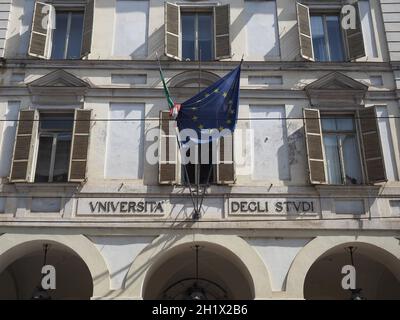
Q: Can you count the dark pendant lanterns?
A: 3